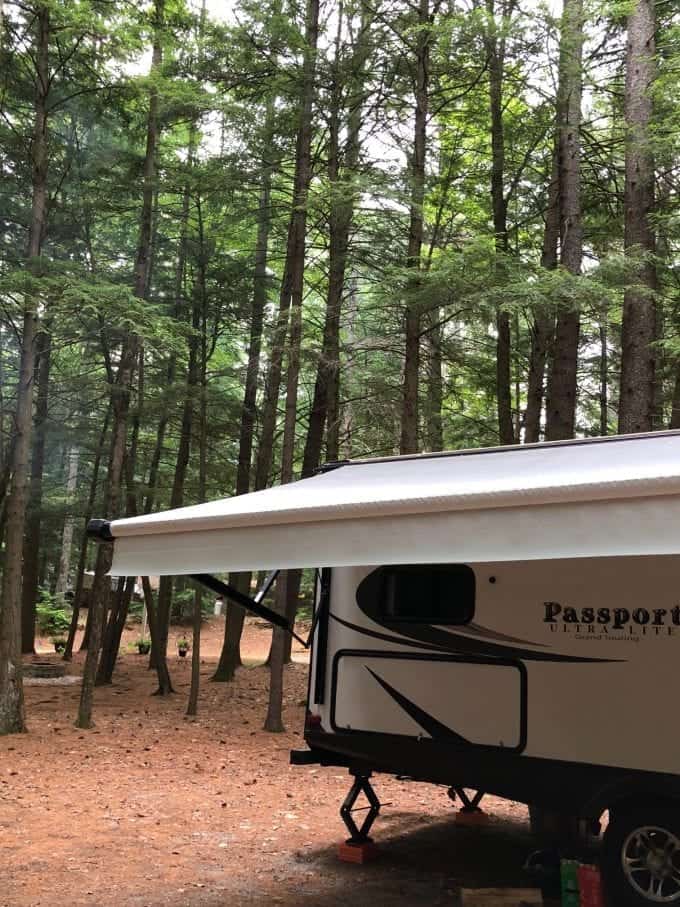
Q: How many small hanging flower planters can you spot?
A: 3